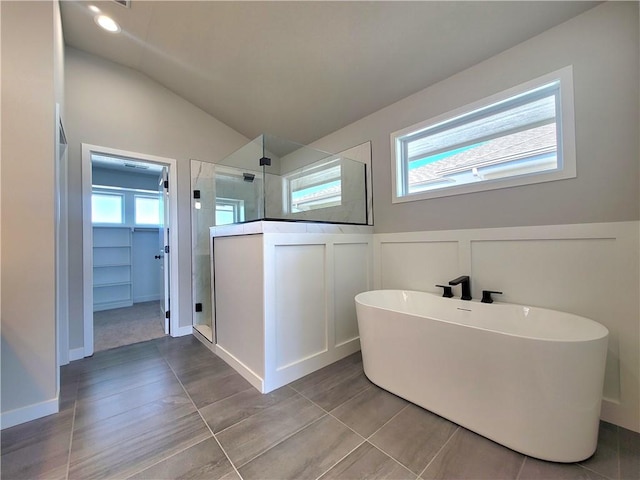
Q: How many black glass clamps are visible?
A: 3